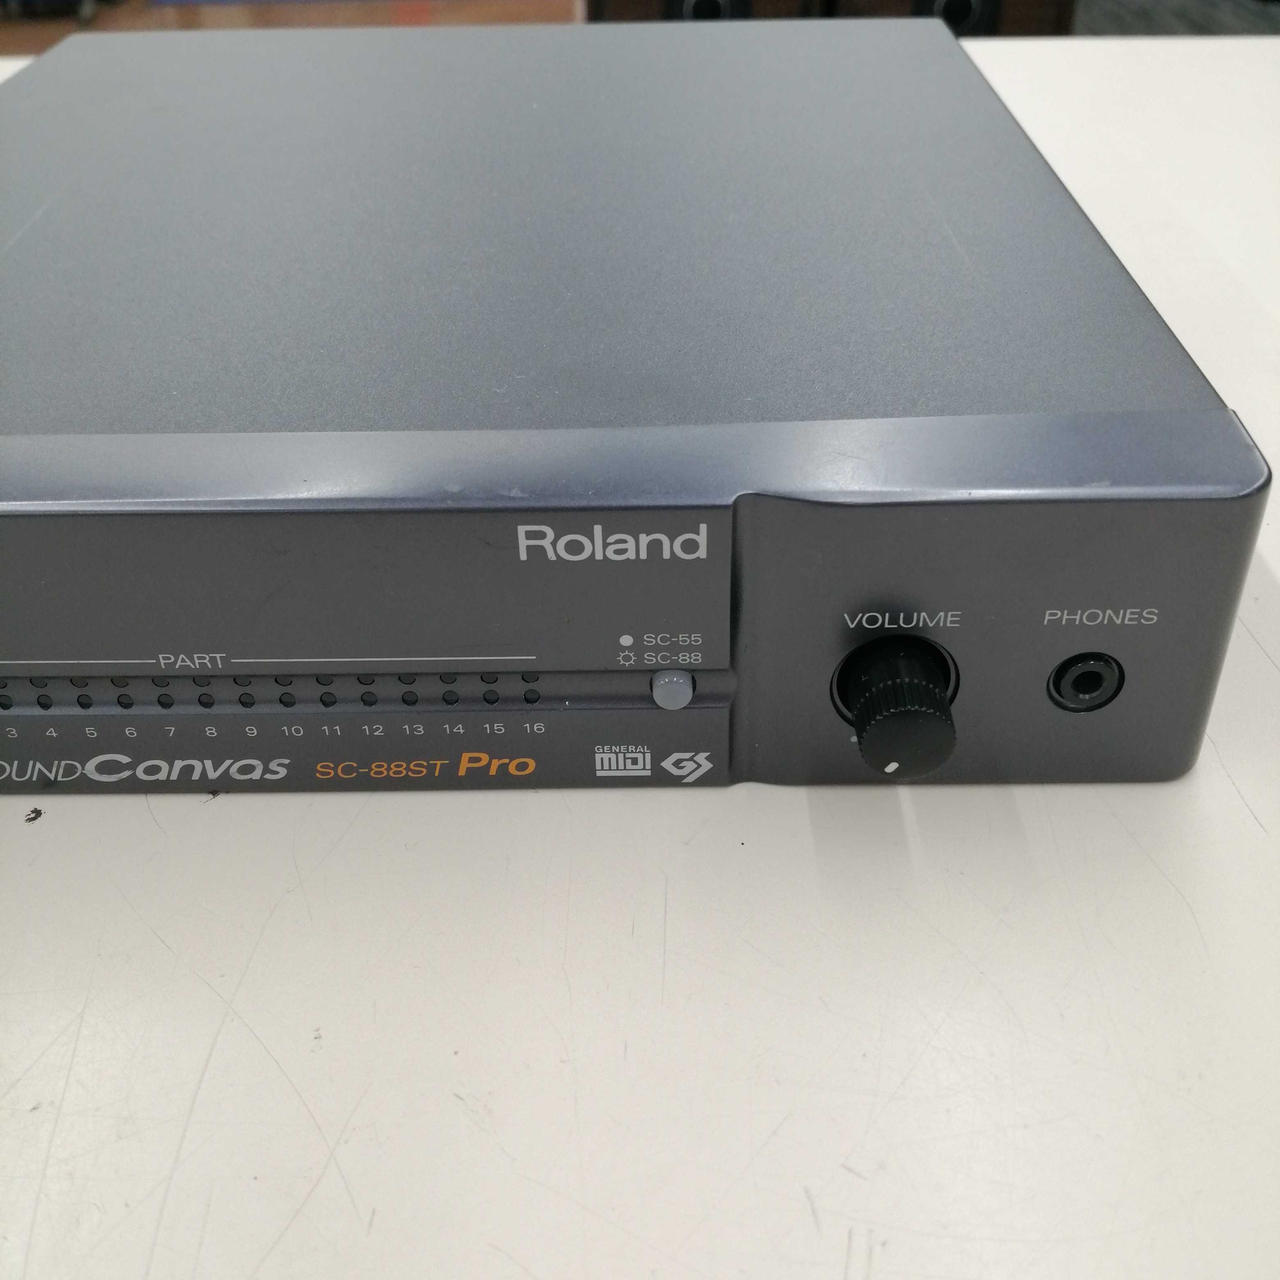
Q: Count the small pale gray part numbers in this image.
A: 14